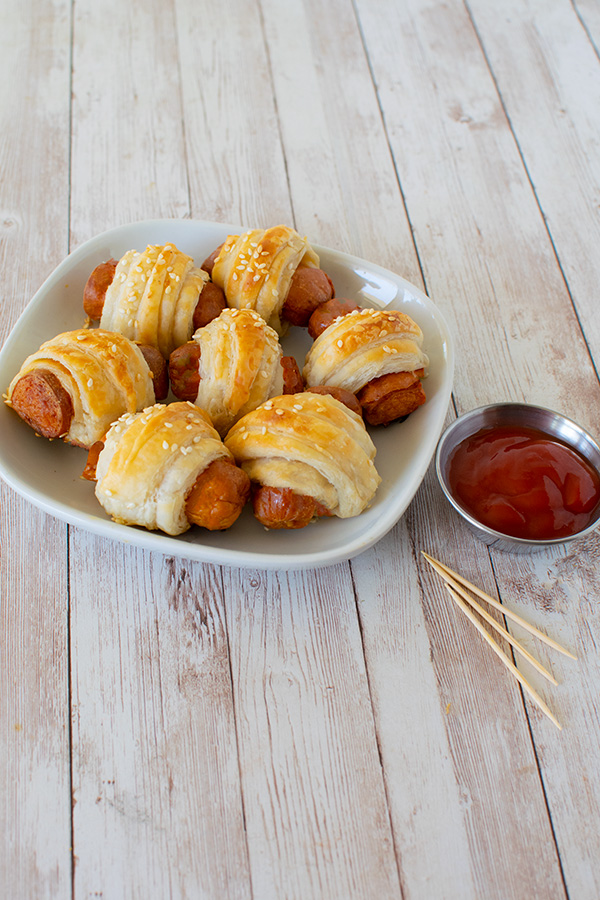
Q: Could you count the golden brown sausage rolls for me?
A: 7